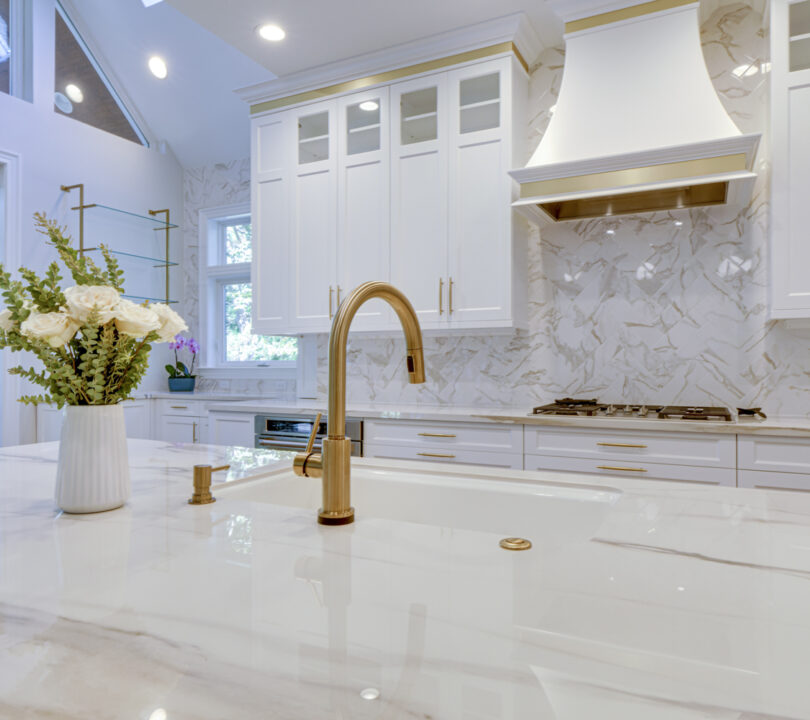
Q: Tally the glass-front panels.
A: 5